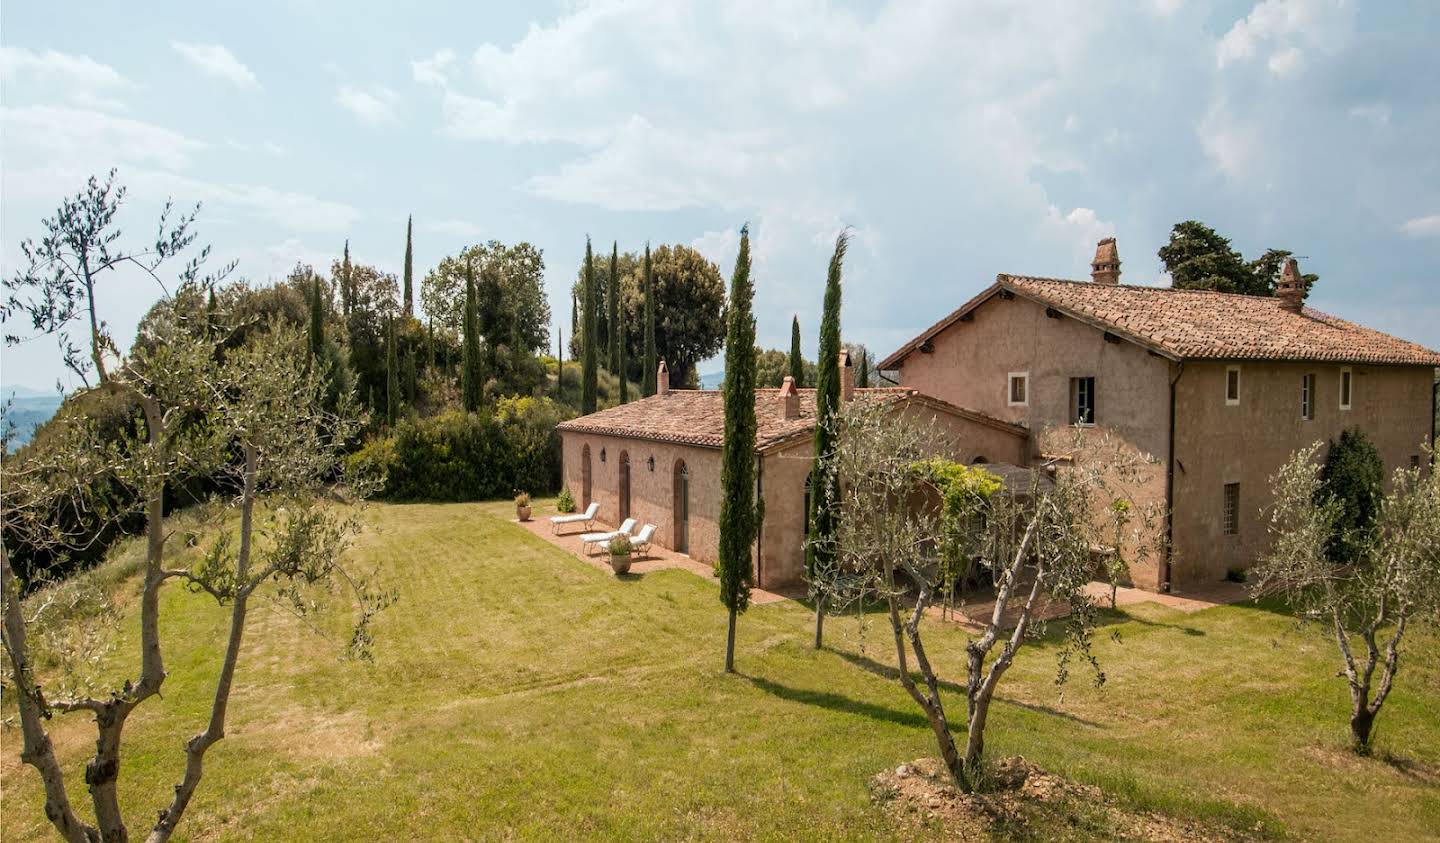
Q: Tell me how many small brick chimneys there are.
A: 5